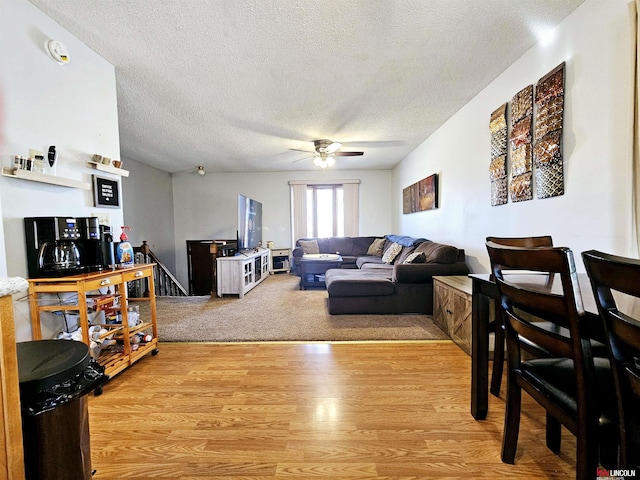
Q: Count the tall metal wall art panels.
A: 3